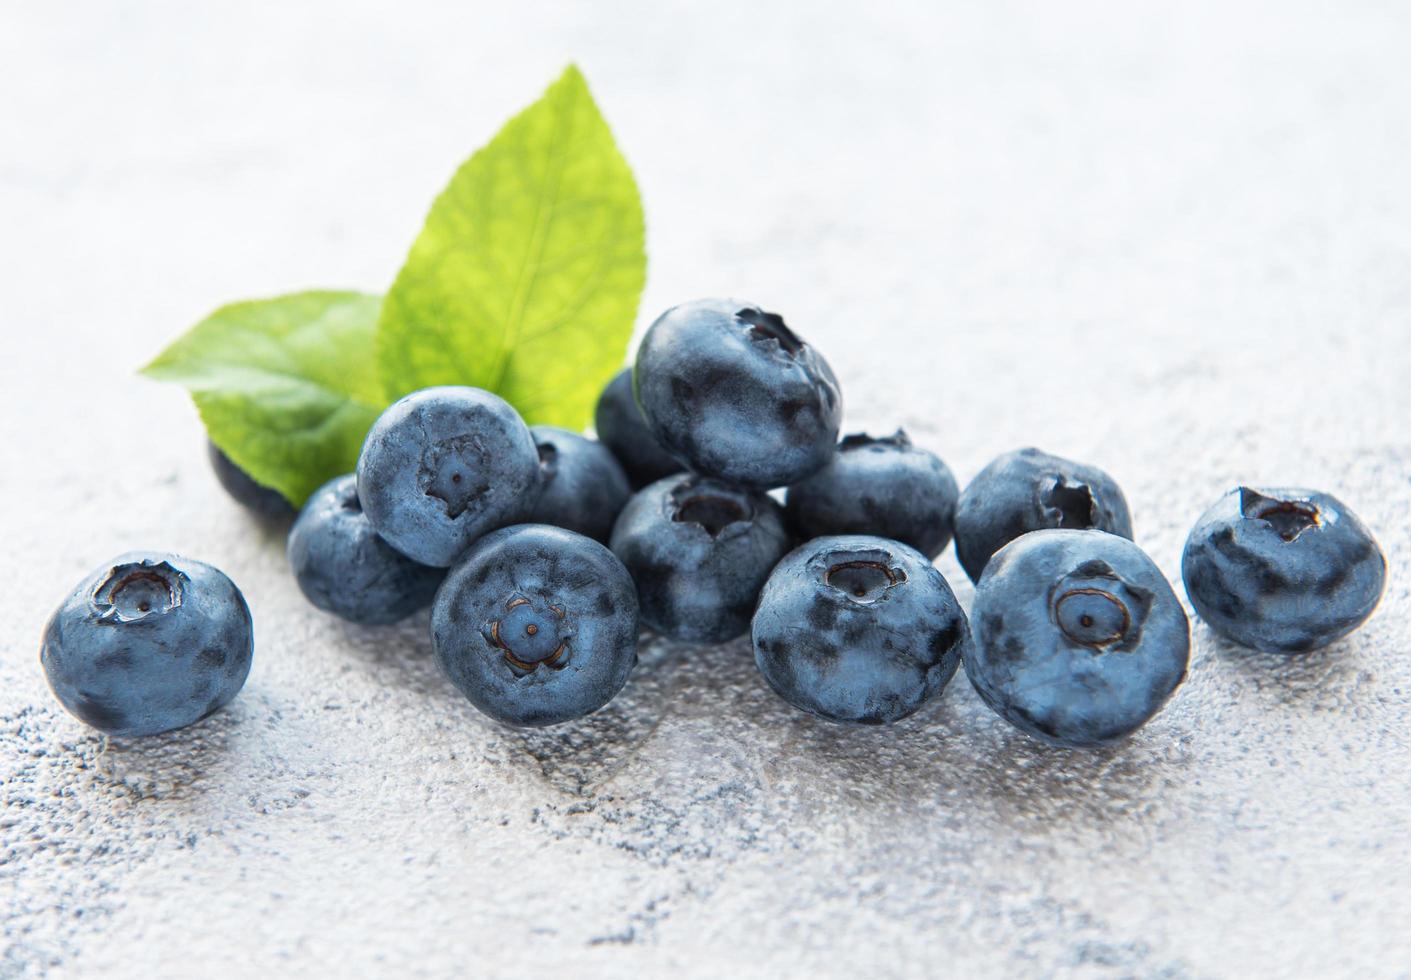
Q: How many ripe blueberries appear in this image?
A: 14